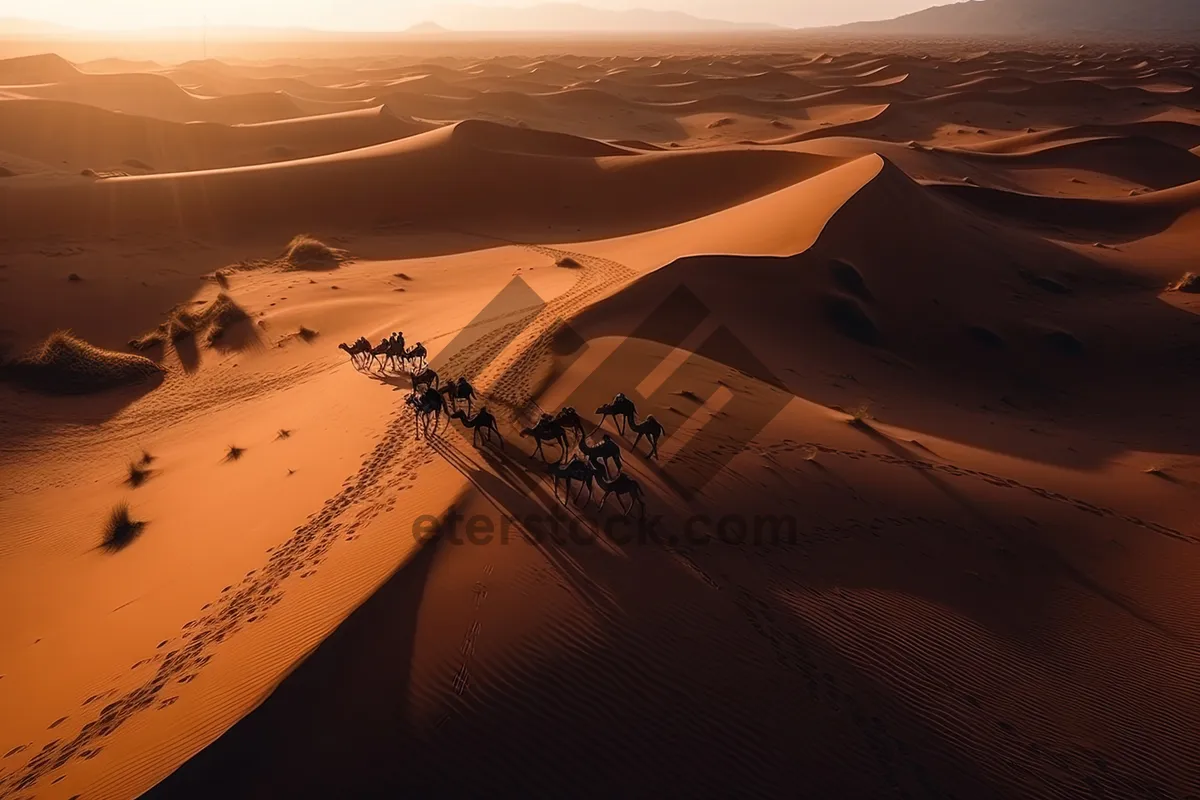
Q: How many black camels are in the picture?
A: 15